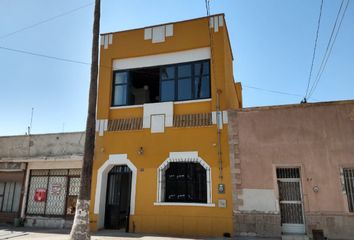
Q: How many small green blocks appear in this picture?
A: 0